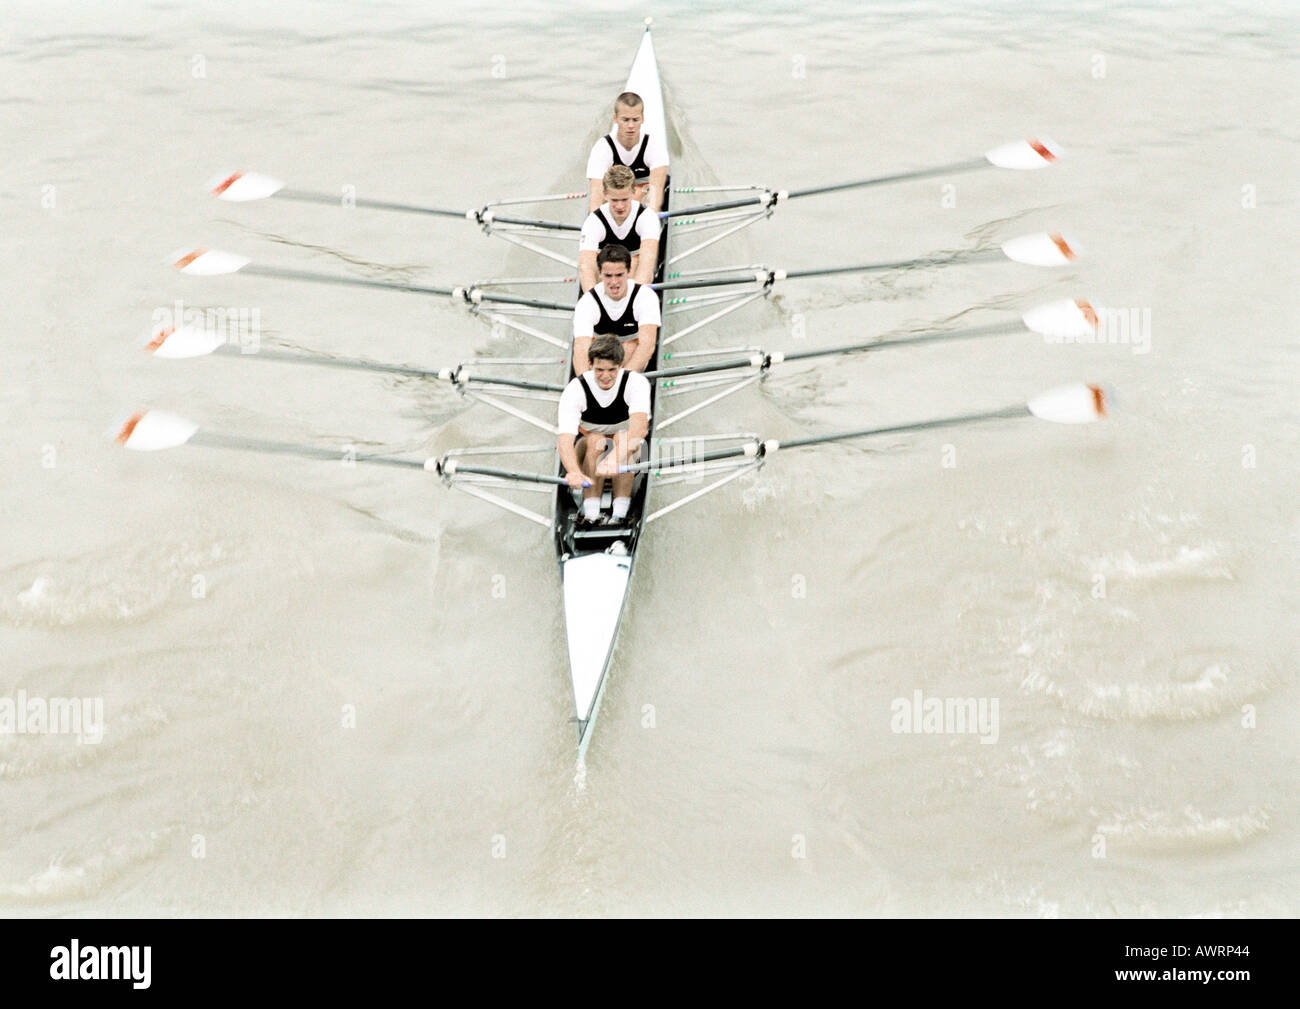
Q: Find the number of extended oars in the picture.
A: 8